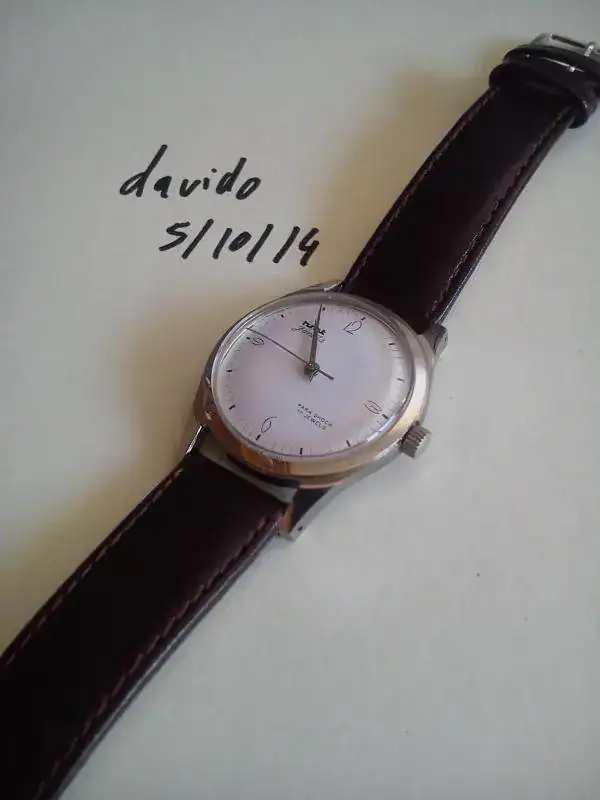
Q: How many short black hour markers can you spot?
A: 12